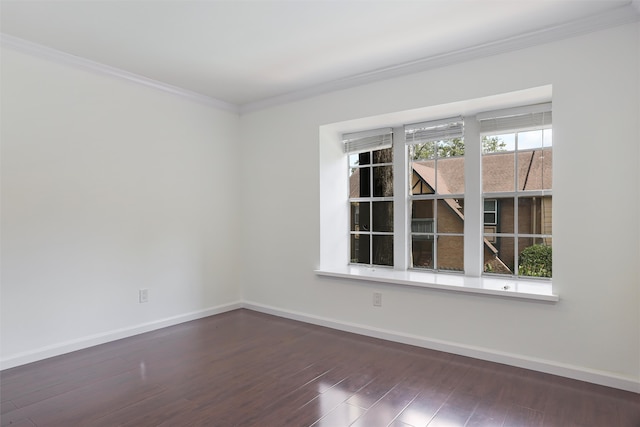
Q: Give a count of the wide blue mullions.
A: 0